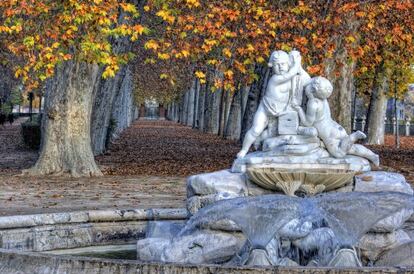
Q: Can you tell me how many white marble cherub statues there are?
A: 2